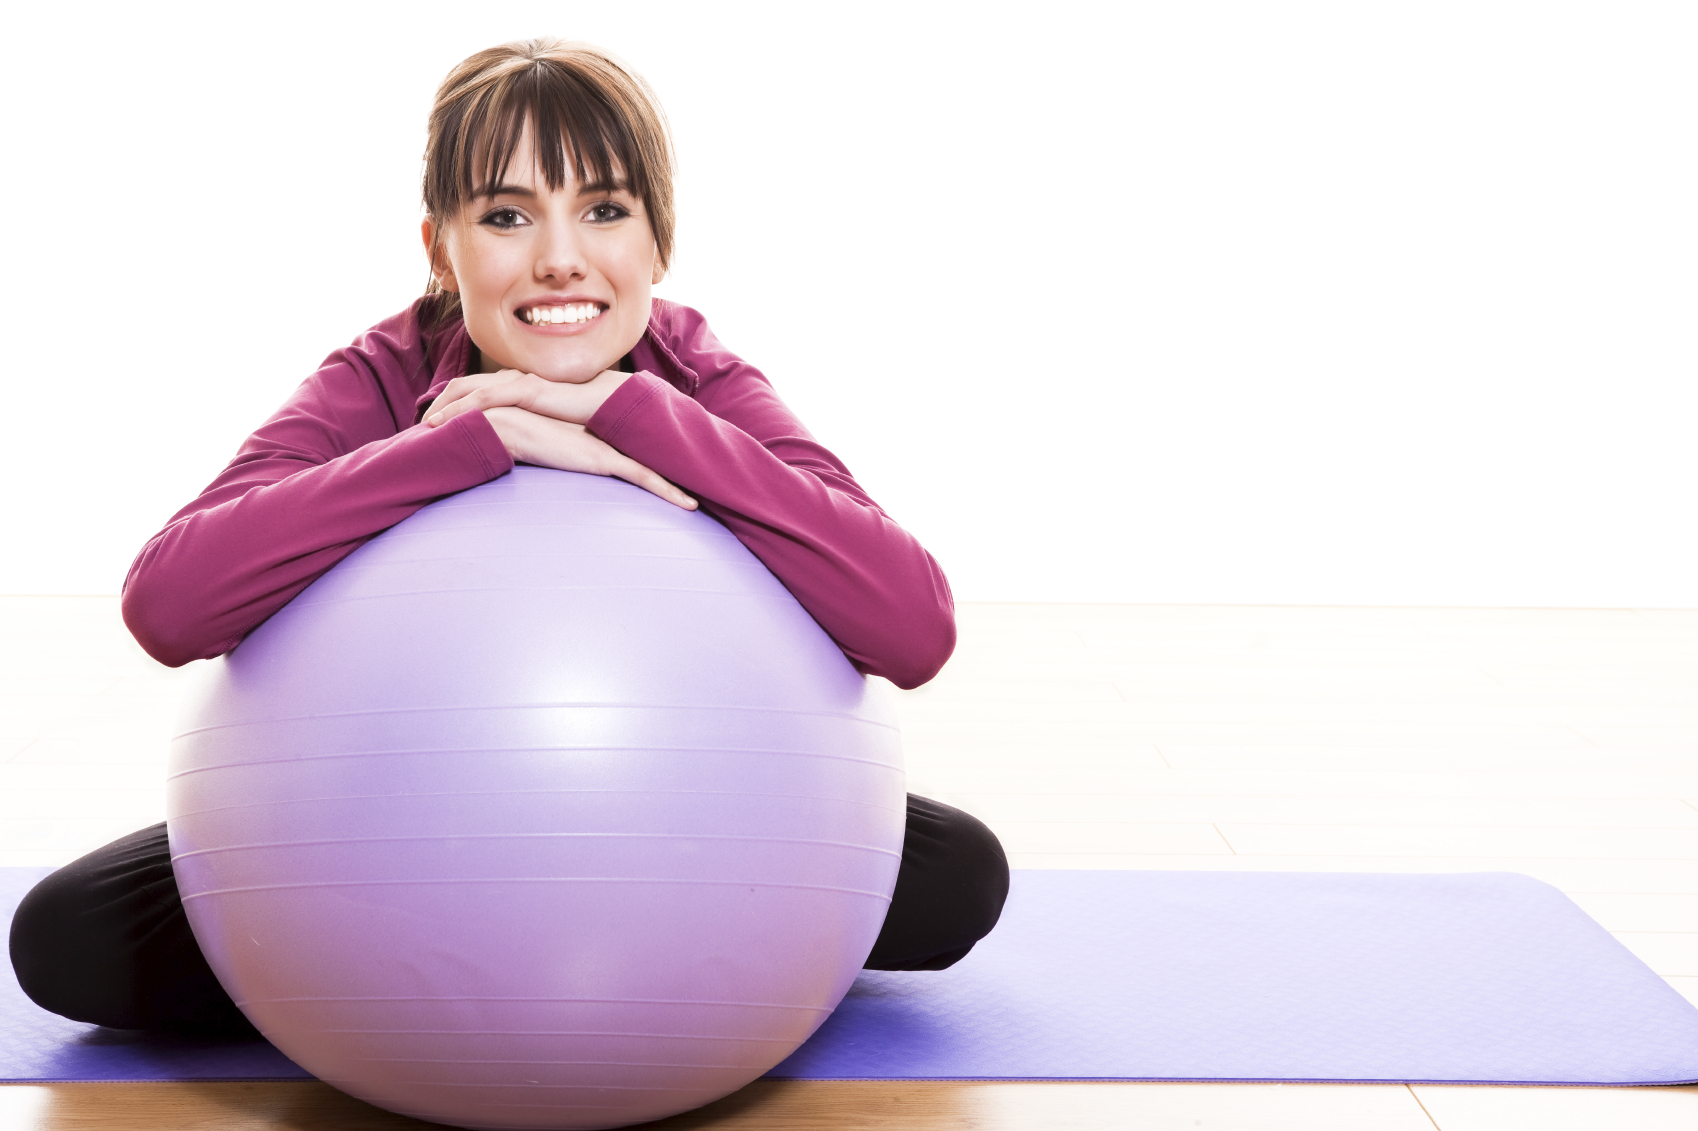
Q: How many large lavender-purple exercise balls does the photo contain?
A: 1